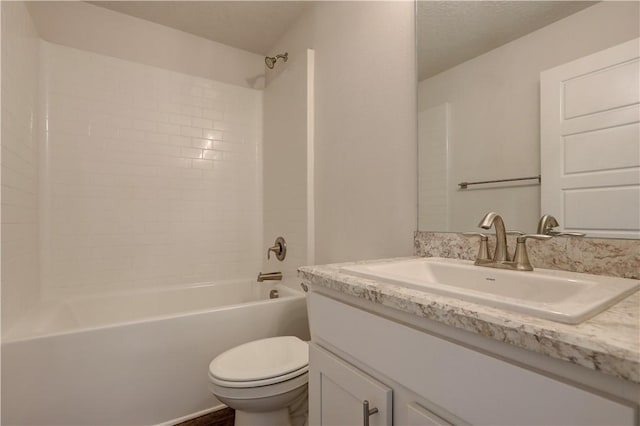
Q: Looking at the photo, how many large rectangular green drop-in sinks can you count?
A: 0